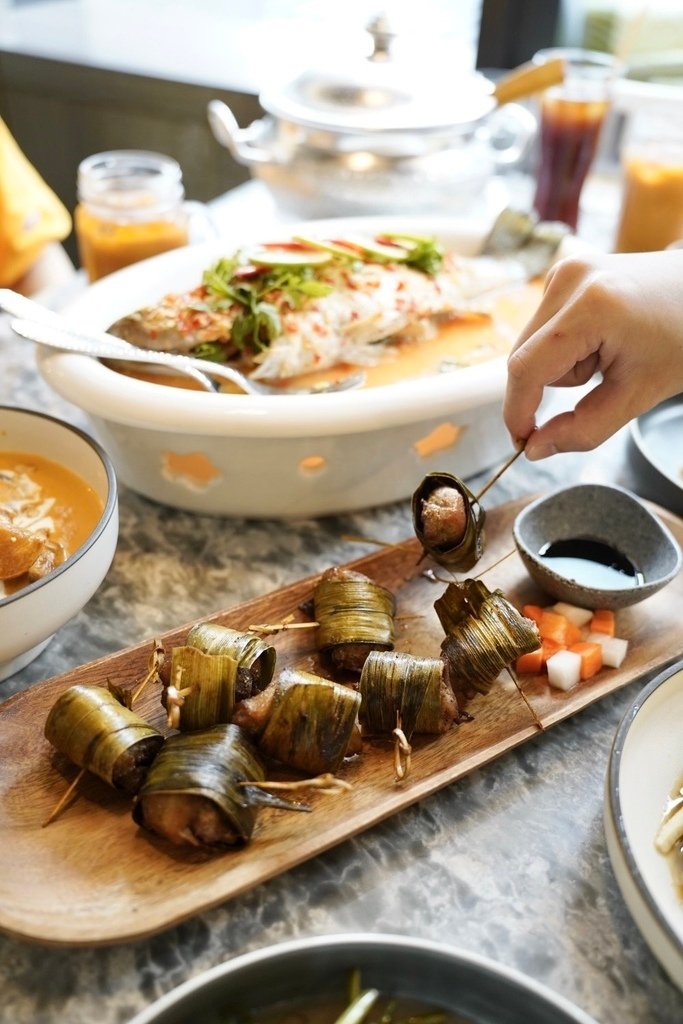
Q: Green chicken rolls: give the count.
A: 9